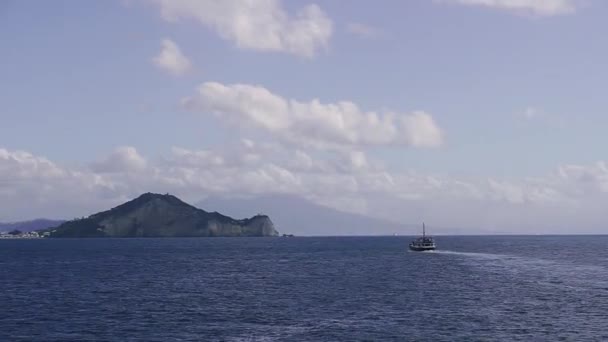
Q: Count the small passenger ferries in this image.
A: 1